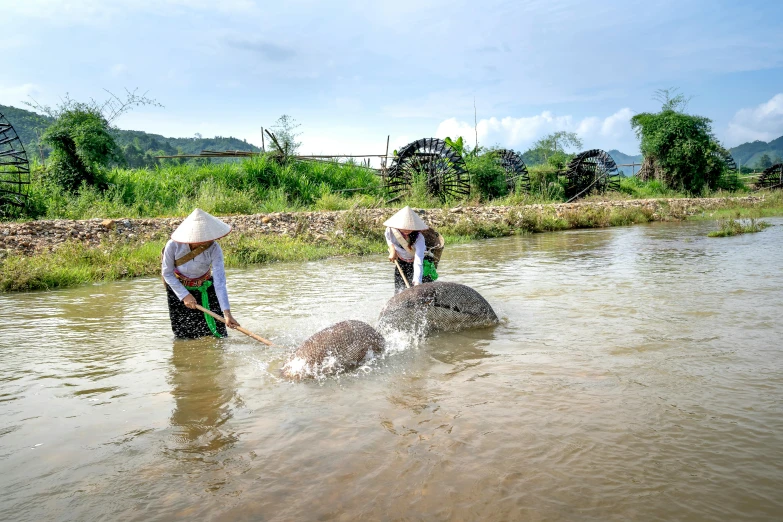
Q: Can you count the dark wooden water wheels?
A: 6